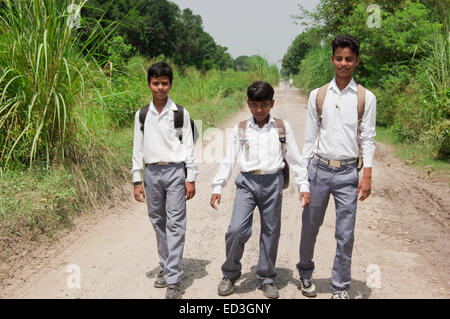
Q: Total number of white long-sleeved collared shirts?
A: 3